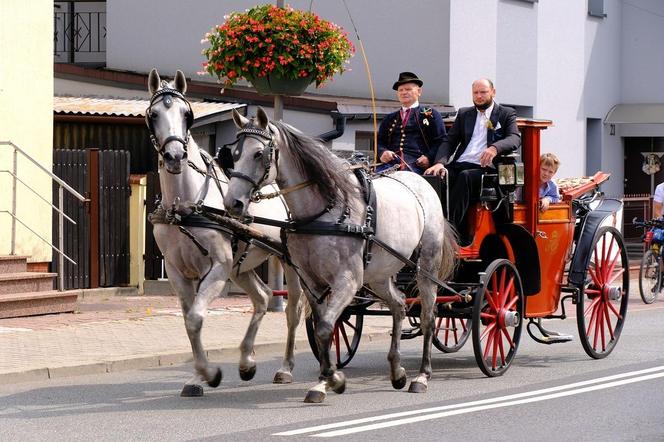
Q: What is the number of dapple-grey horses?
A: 2